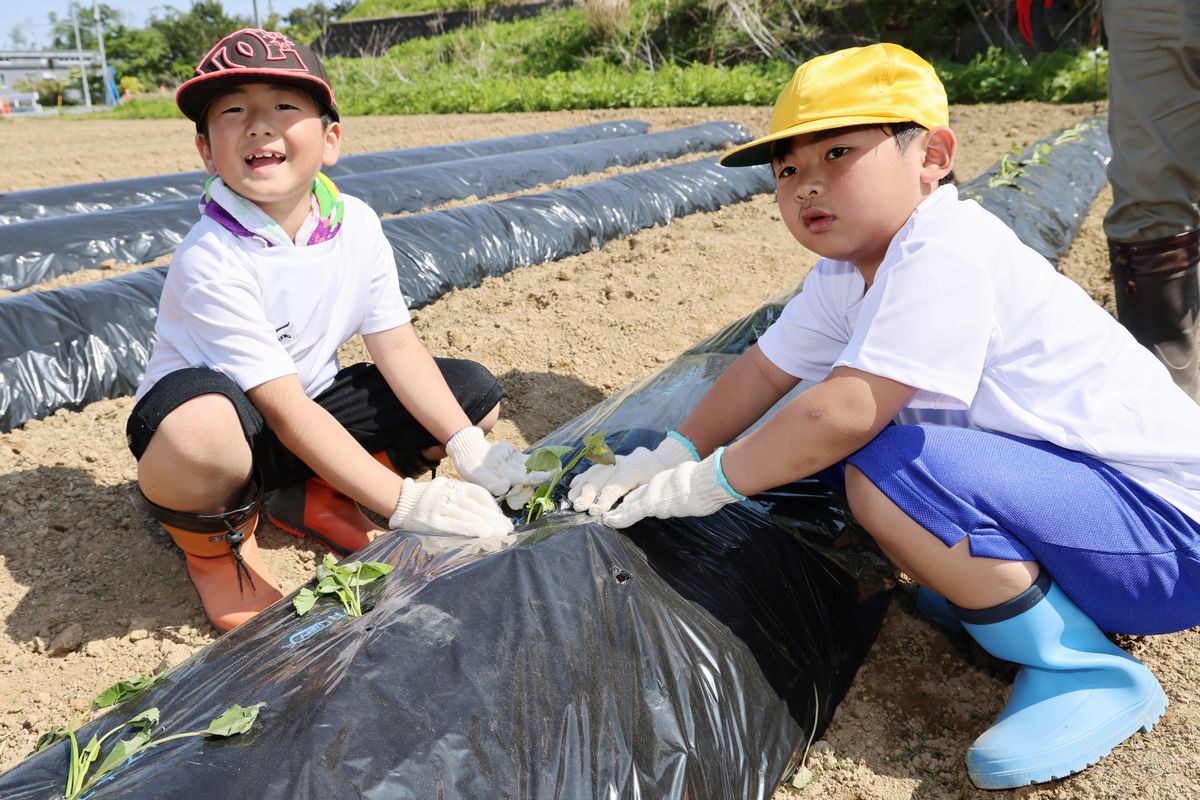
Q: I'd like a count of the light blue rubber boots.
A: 2